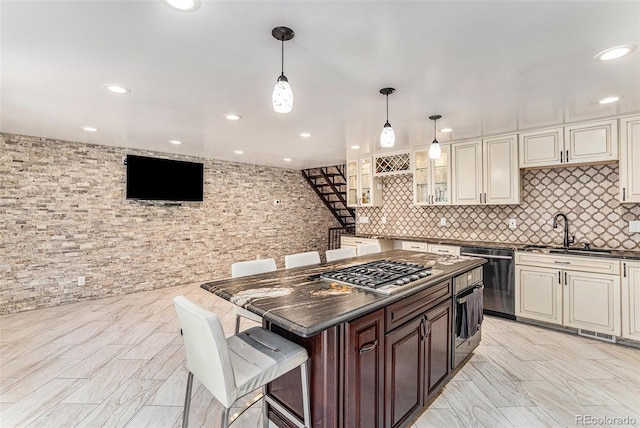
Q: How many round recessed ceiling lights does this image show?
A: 12